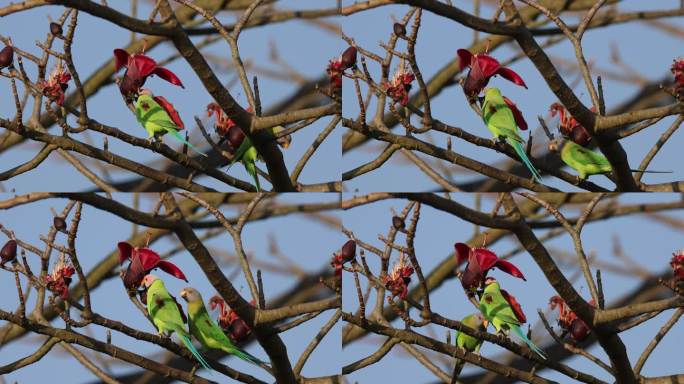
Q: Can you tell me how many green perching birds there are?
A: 8